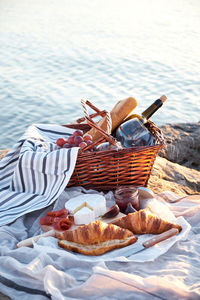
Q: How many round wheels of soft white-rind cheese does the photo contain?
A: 1